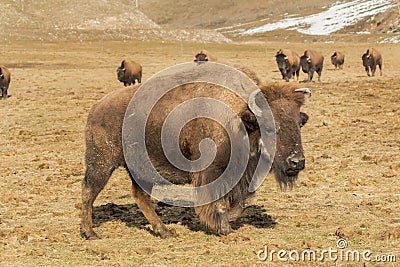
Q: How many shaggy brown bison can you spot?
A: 8